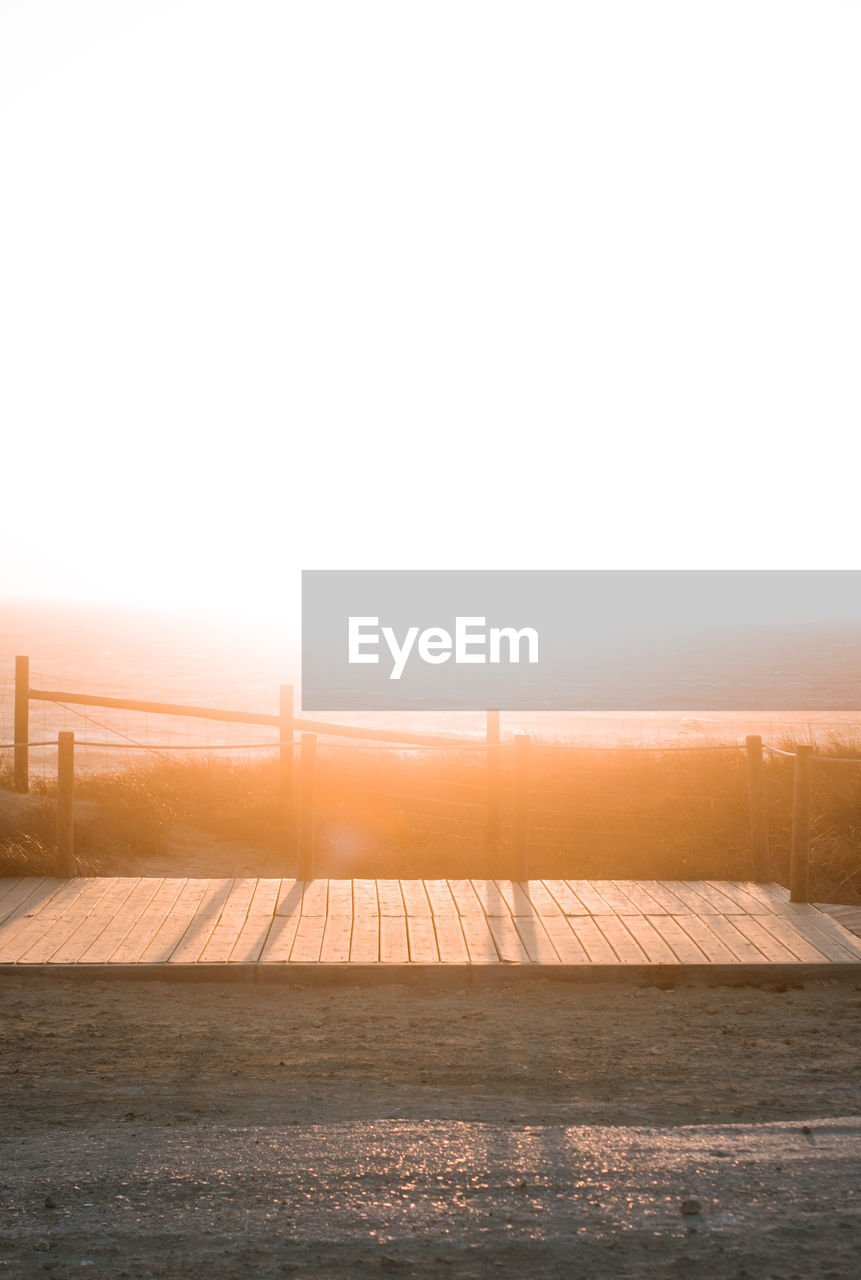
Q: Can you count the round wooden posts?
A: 8